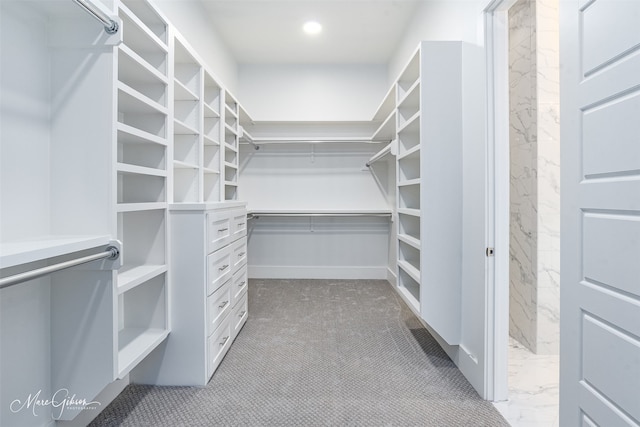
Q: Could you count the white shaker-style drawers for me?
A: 8